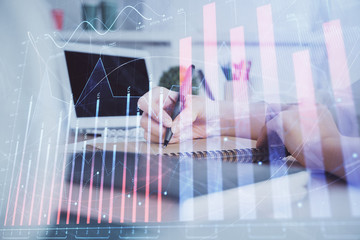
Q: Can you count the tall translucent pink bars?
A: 6